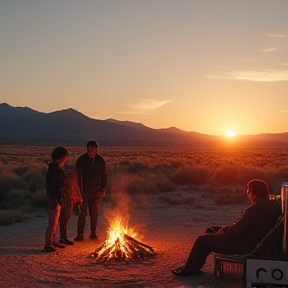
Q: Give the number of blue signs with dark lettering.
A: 0